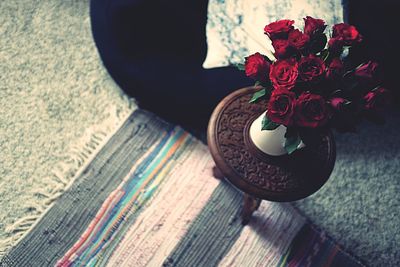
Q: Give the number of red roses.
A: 14